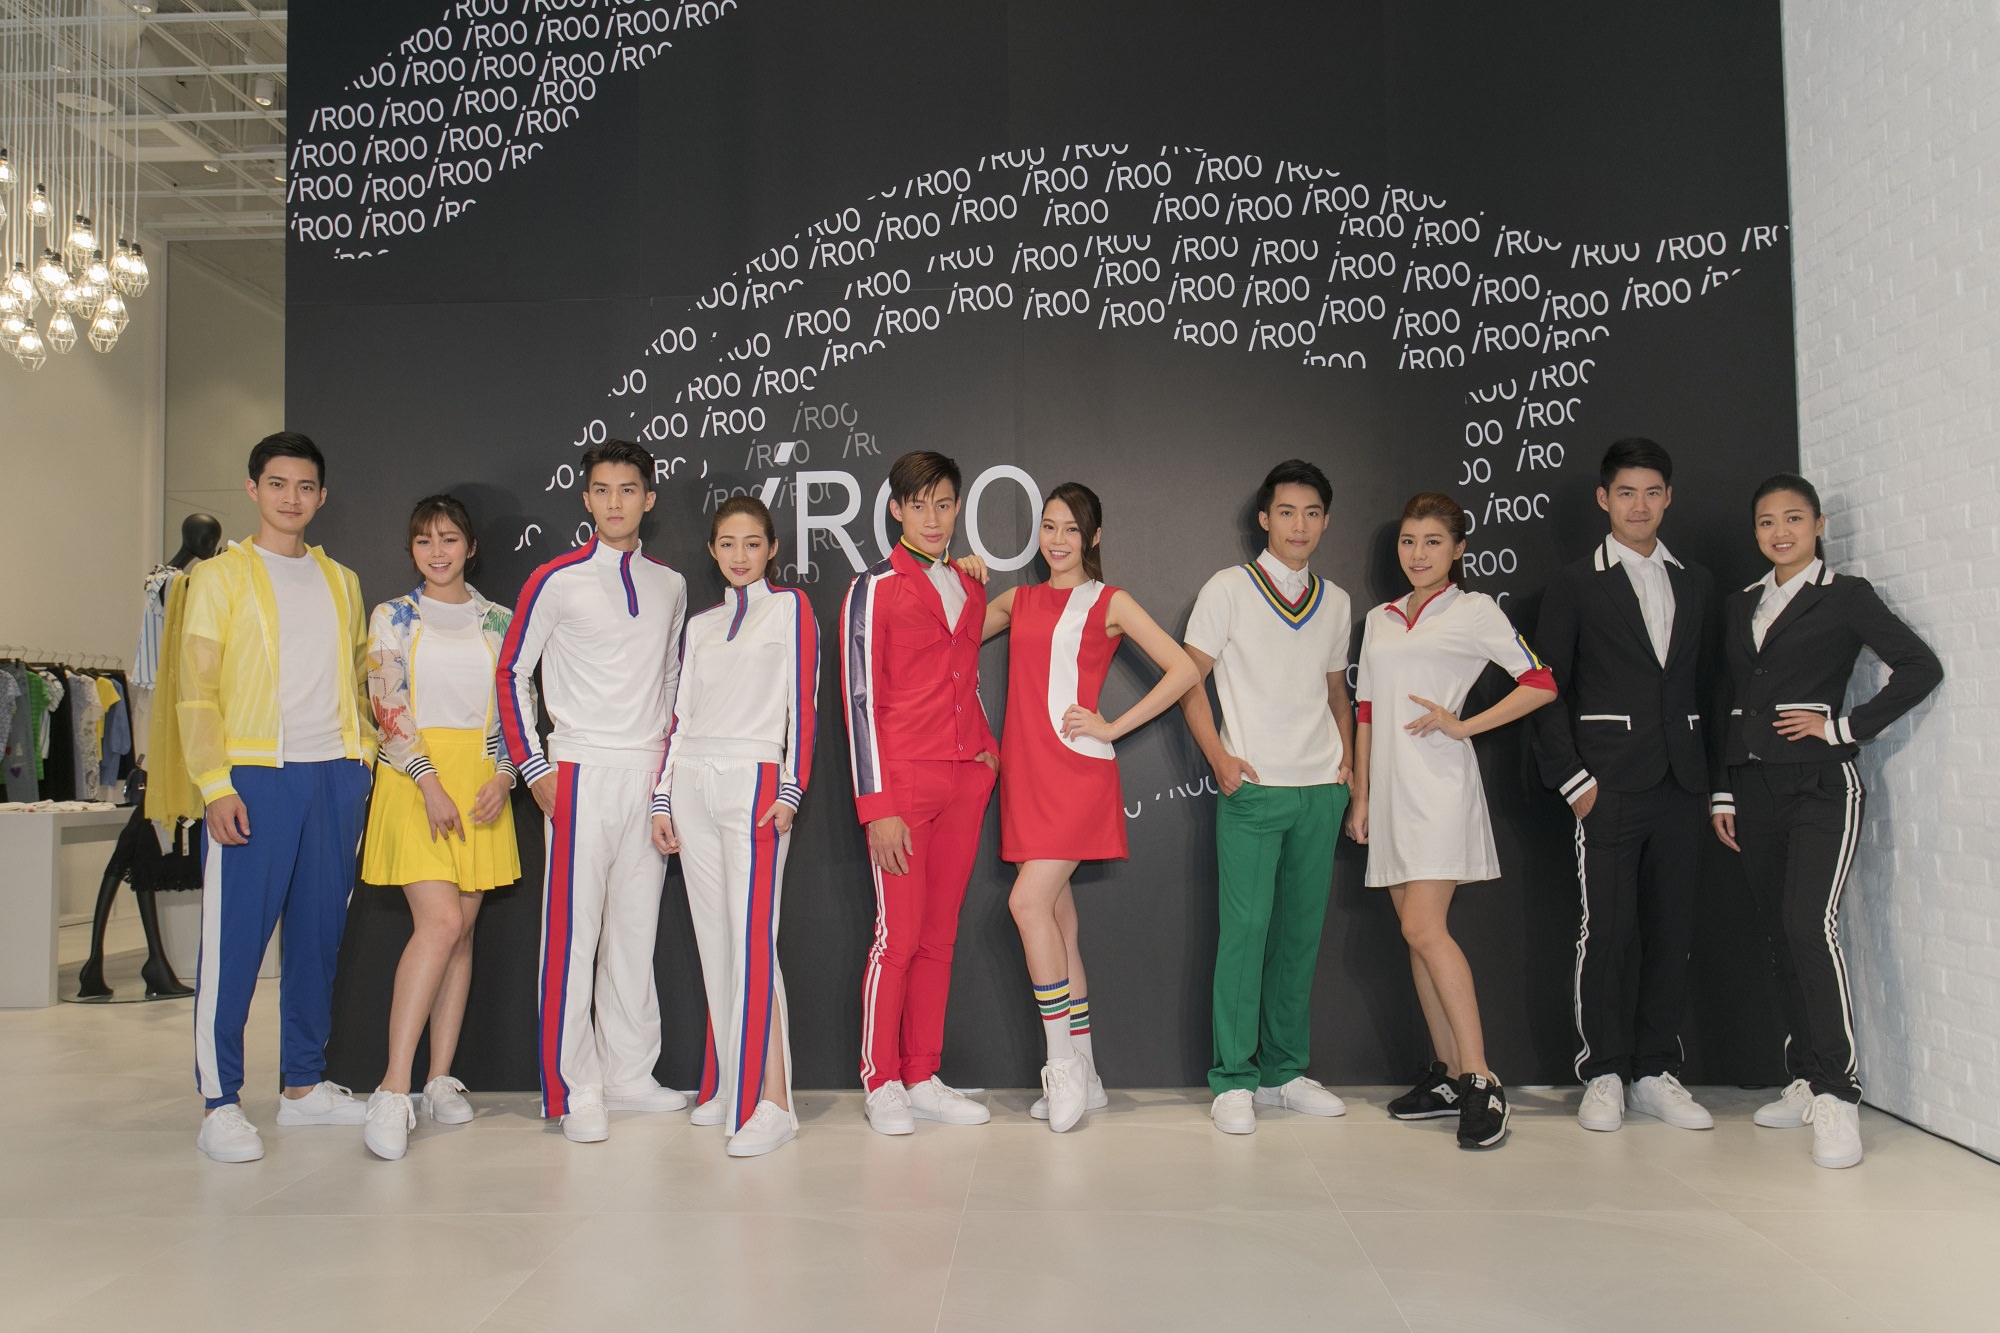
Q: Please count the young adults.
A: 10